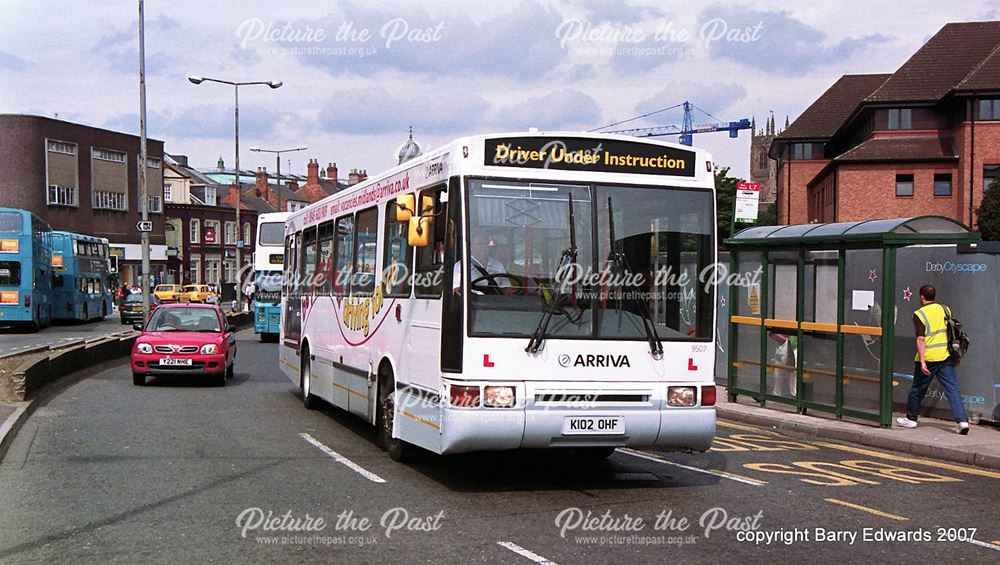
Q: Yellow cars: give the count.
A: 2